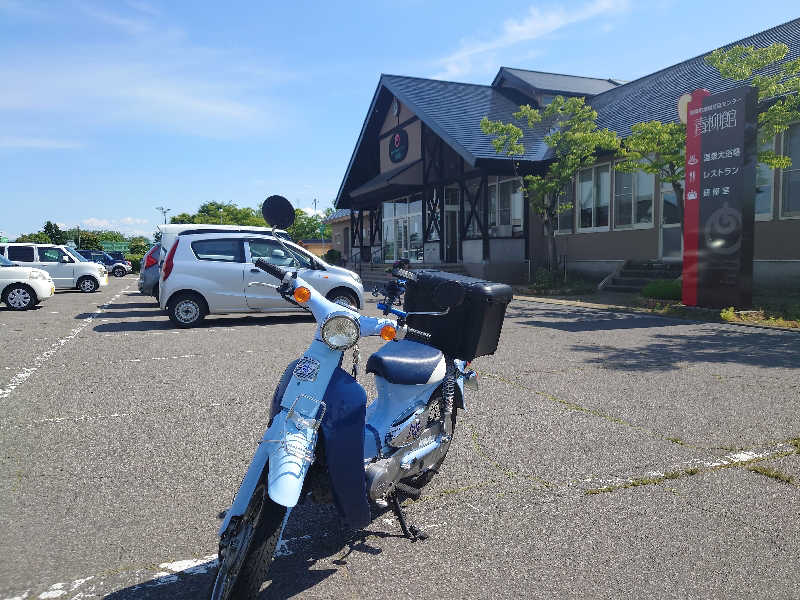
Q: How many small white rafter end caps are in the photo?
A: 0